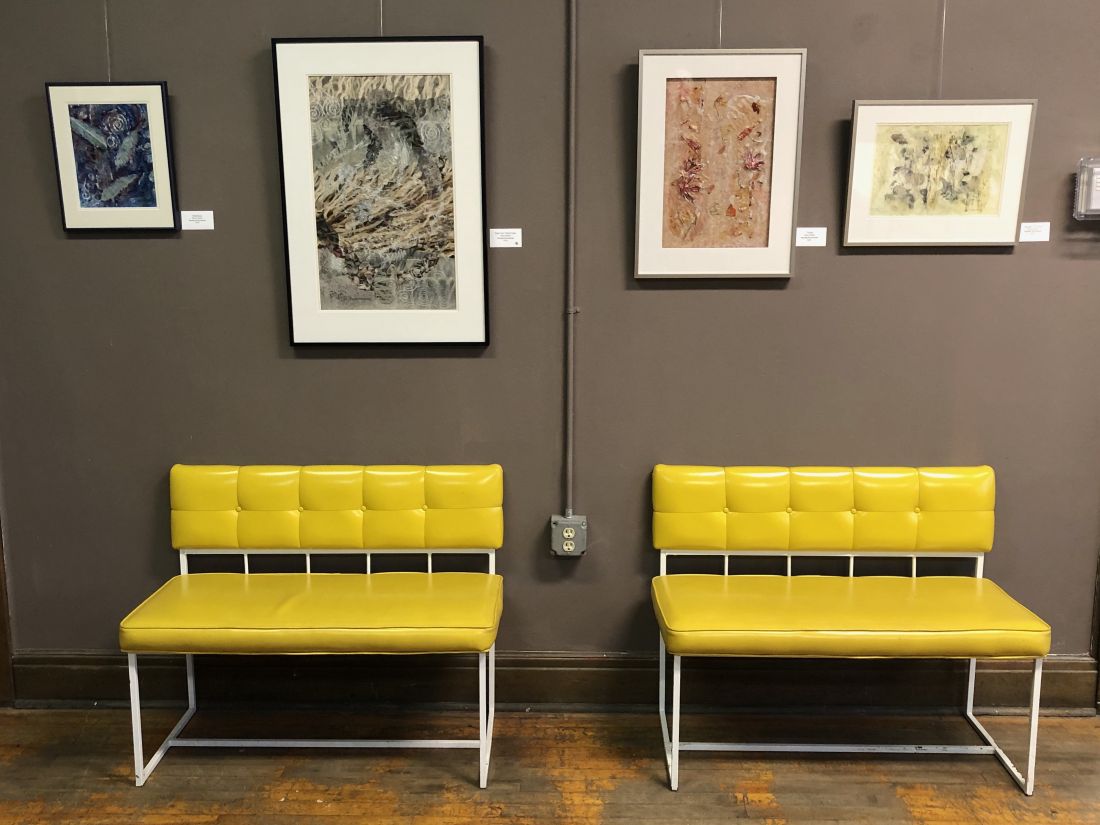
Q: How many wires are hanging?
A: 4